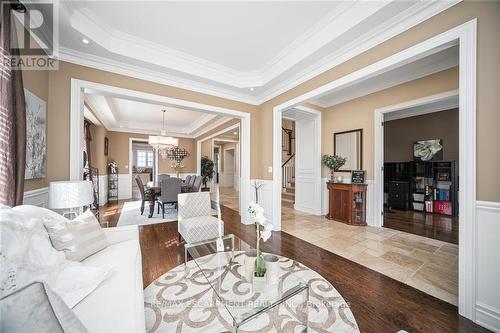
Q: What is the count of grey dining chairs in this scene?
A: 6